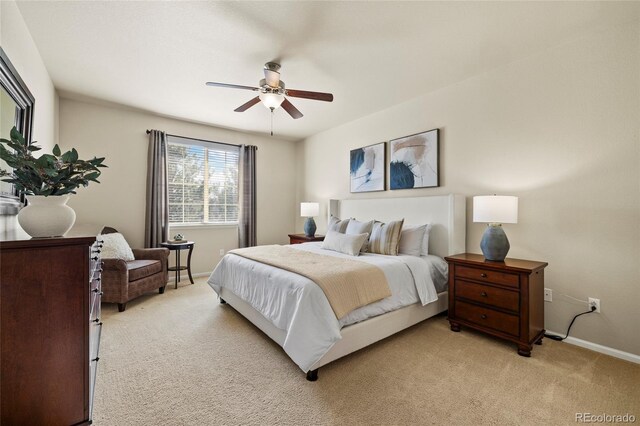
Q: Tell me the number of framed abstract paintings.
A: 2